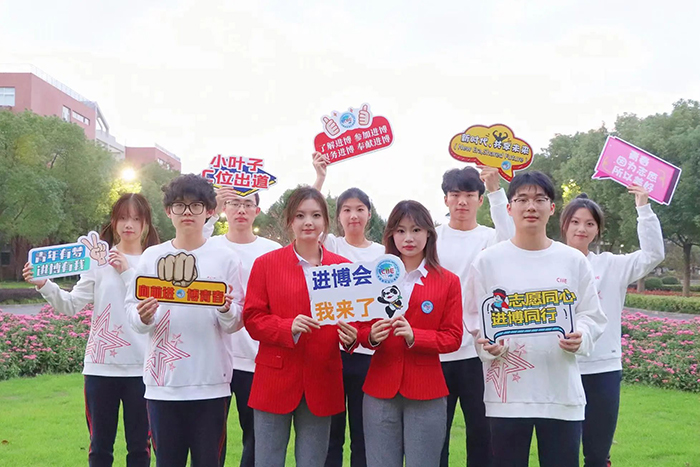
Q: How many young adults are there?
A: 9